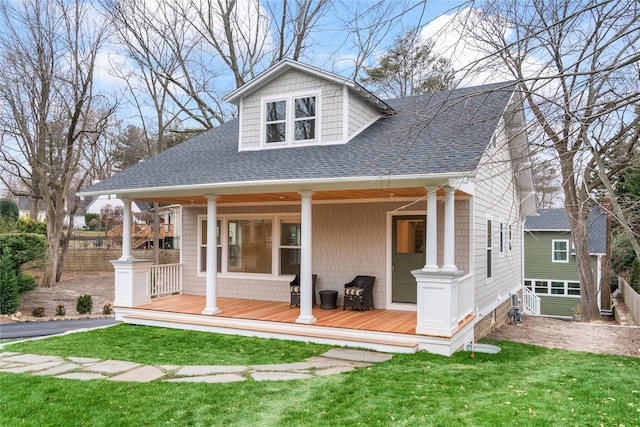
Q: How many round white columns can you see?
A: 5